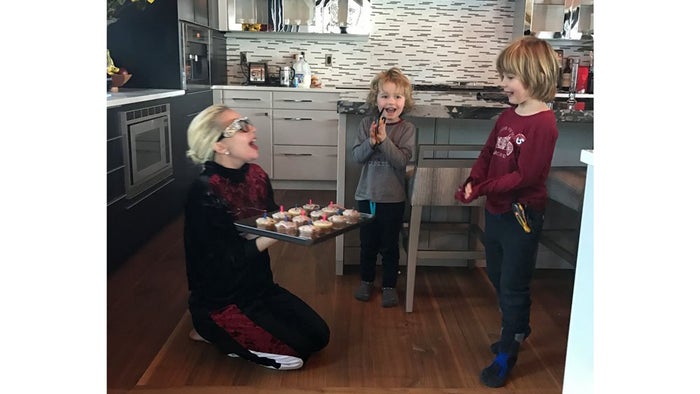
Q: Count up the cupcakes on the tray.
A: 12